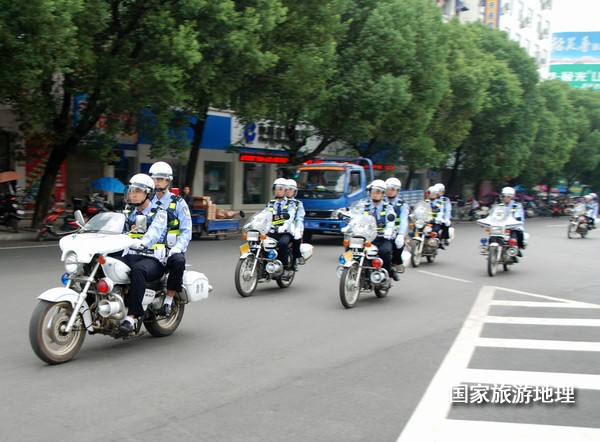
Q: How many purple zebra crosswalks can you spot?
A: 0